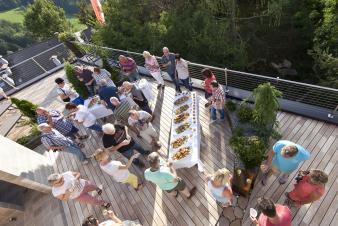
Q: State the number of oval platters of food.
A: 6